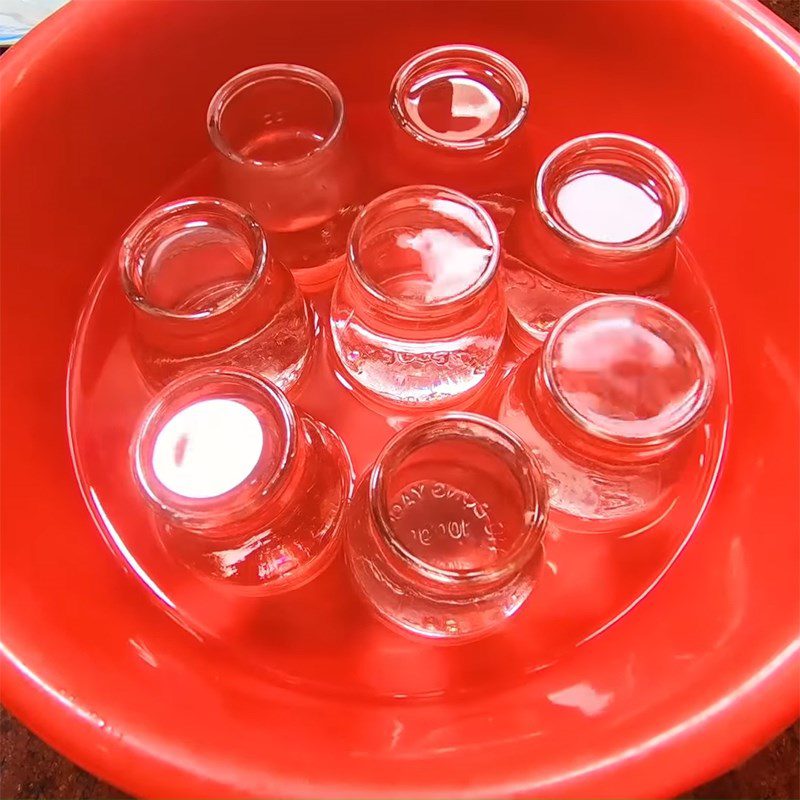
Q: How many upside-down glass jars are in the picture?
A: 0